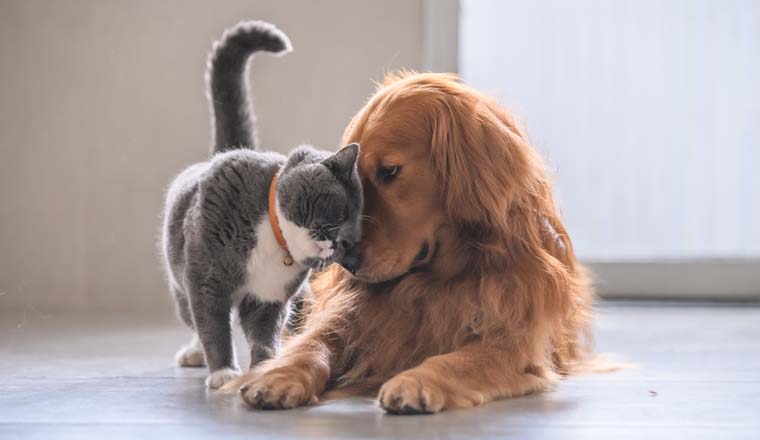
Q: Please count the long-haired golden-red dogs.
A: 1